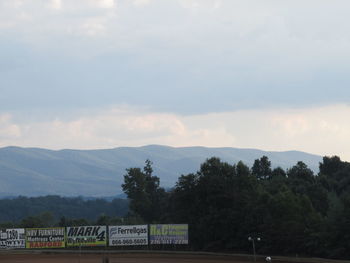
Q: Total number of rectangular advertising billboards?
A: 5